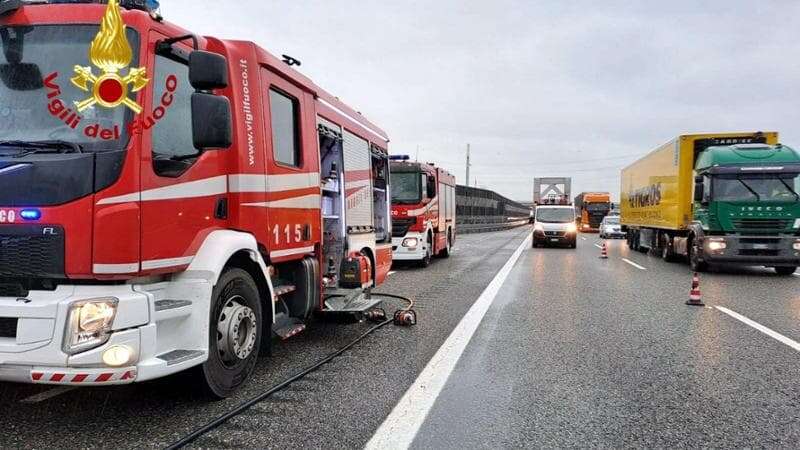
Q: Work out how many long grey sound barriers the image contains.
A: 1